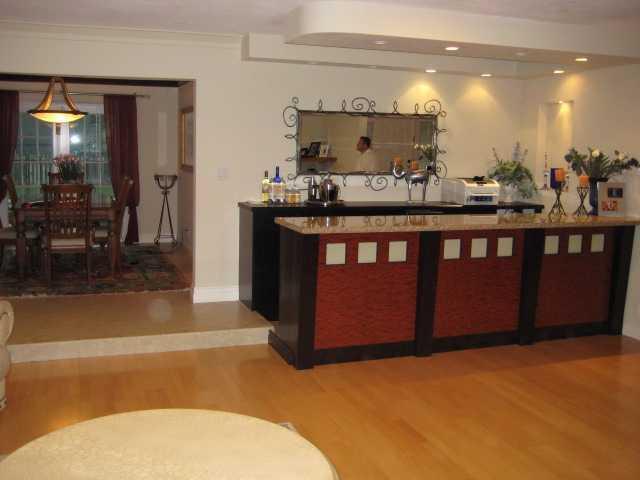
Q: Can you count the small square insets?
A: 9